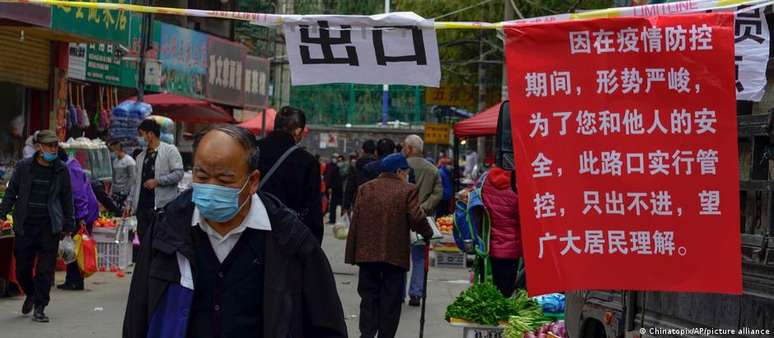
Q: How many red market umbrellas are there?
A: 3